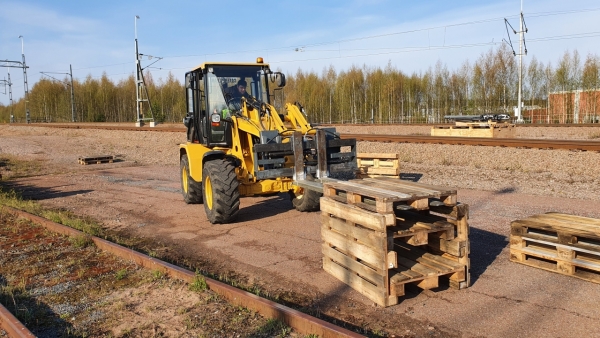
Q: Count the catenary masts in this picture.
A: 5